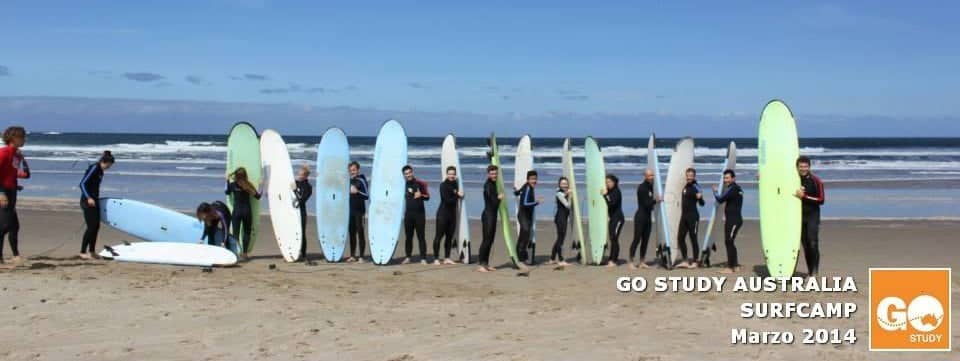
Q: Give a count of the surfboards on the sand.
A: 2